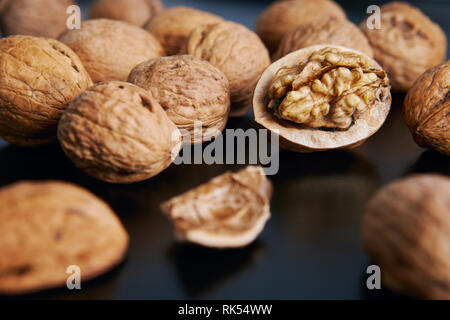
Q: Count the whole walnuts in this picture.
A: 14